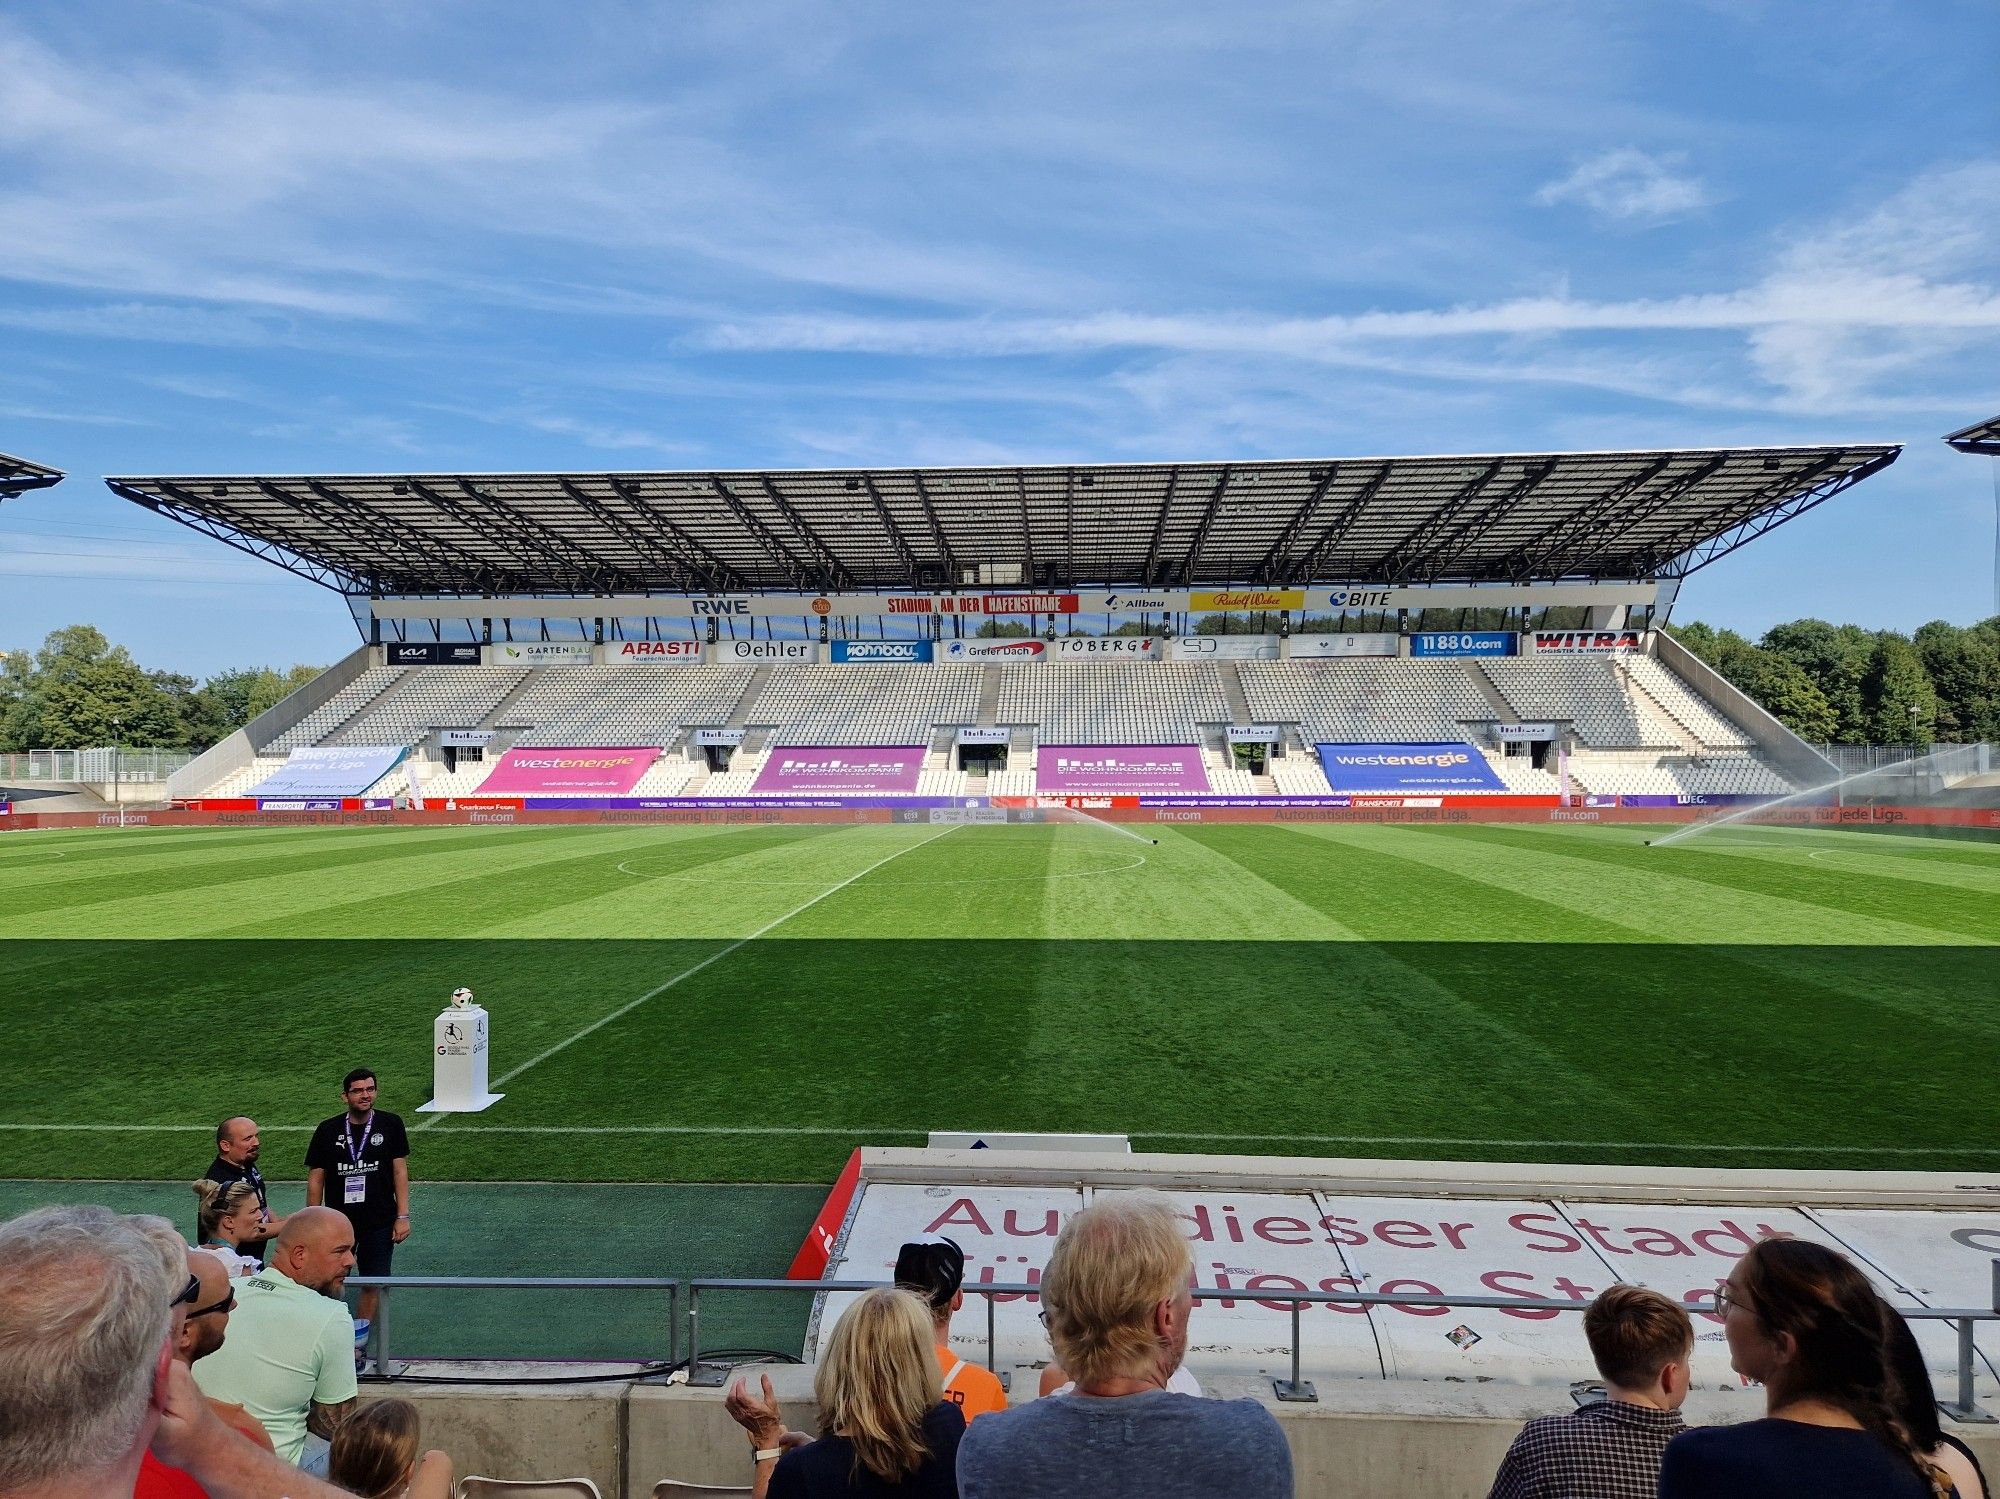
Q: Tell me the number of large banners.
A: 5